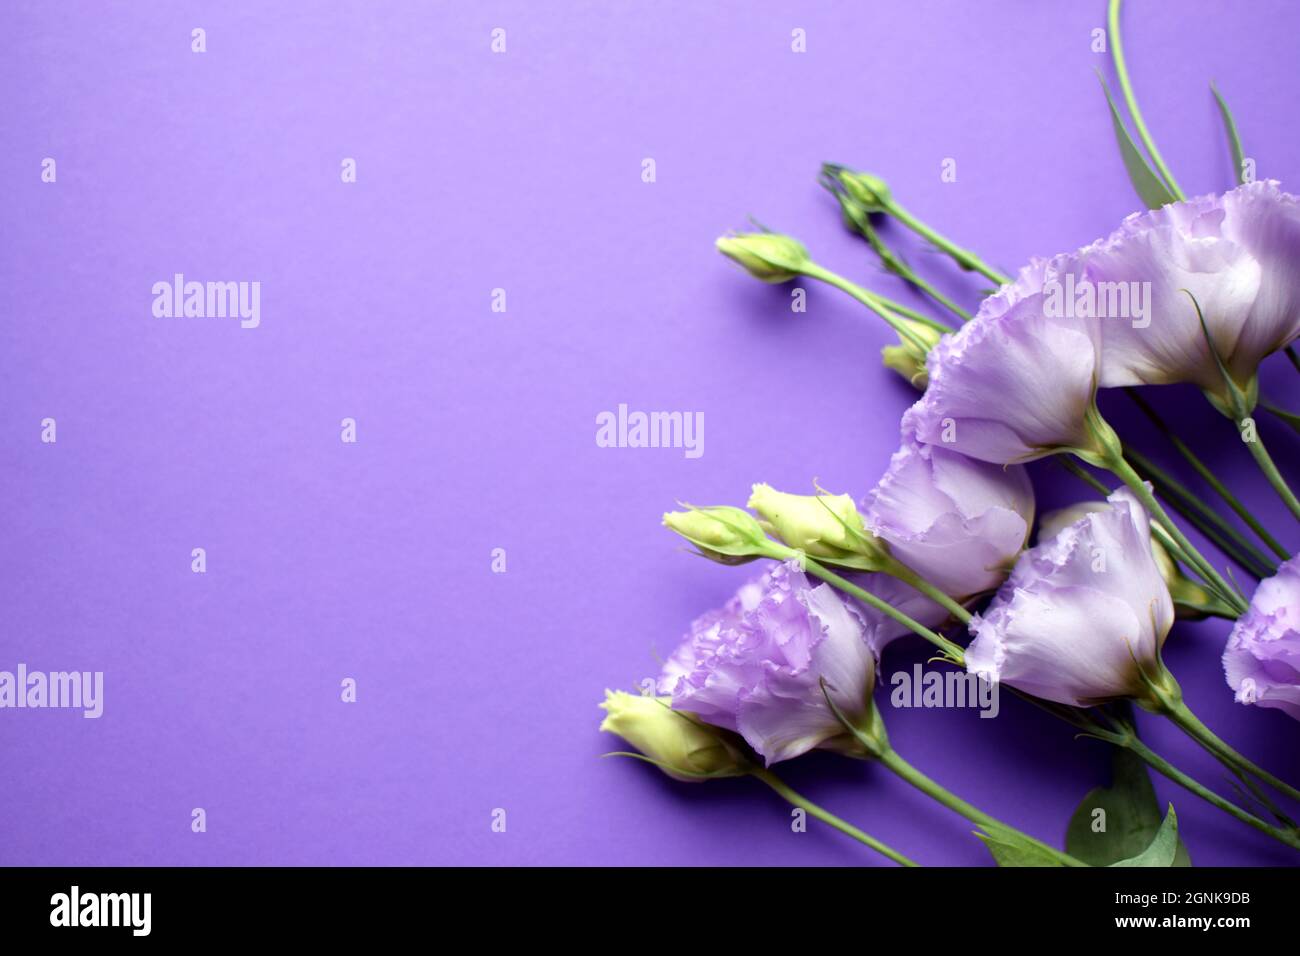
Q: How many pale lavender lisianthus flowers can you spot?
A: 6